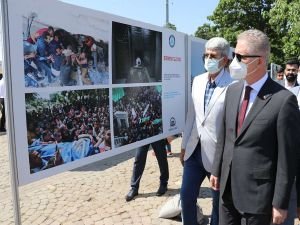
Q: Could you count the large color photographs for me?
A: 4